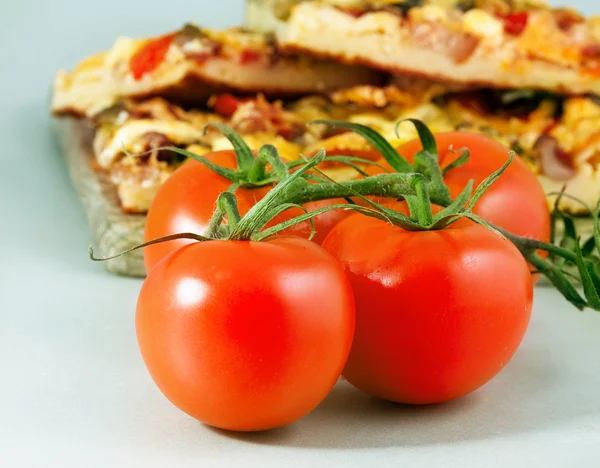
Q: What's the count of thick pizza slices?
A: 3